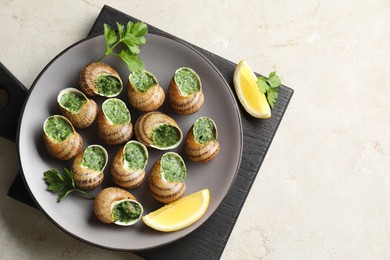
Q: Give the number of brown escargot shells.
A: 12